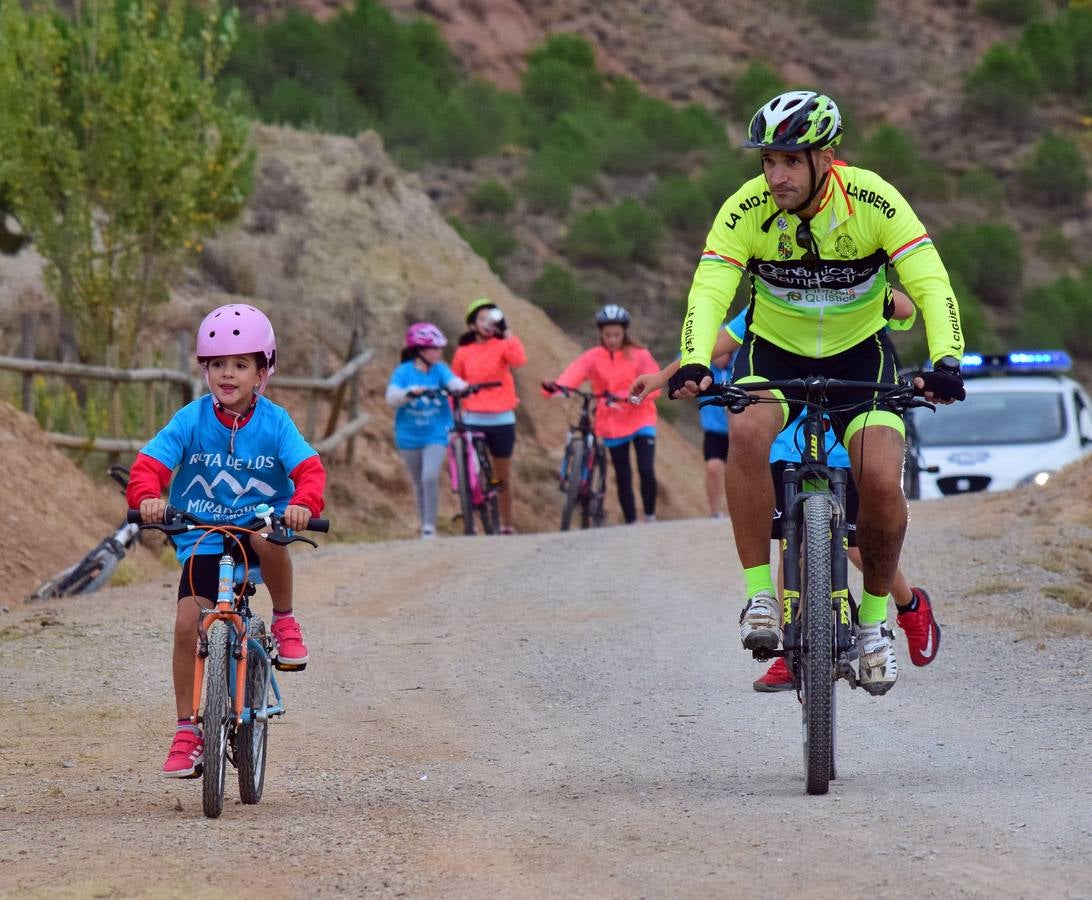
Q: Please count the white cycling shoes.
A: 2